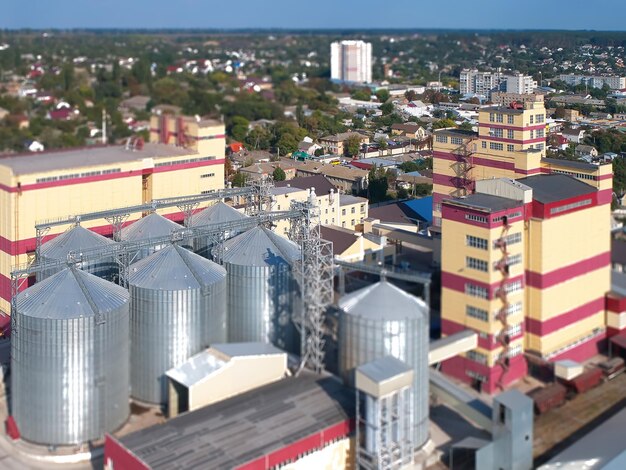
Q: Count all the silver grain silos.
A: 7